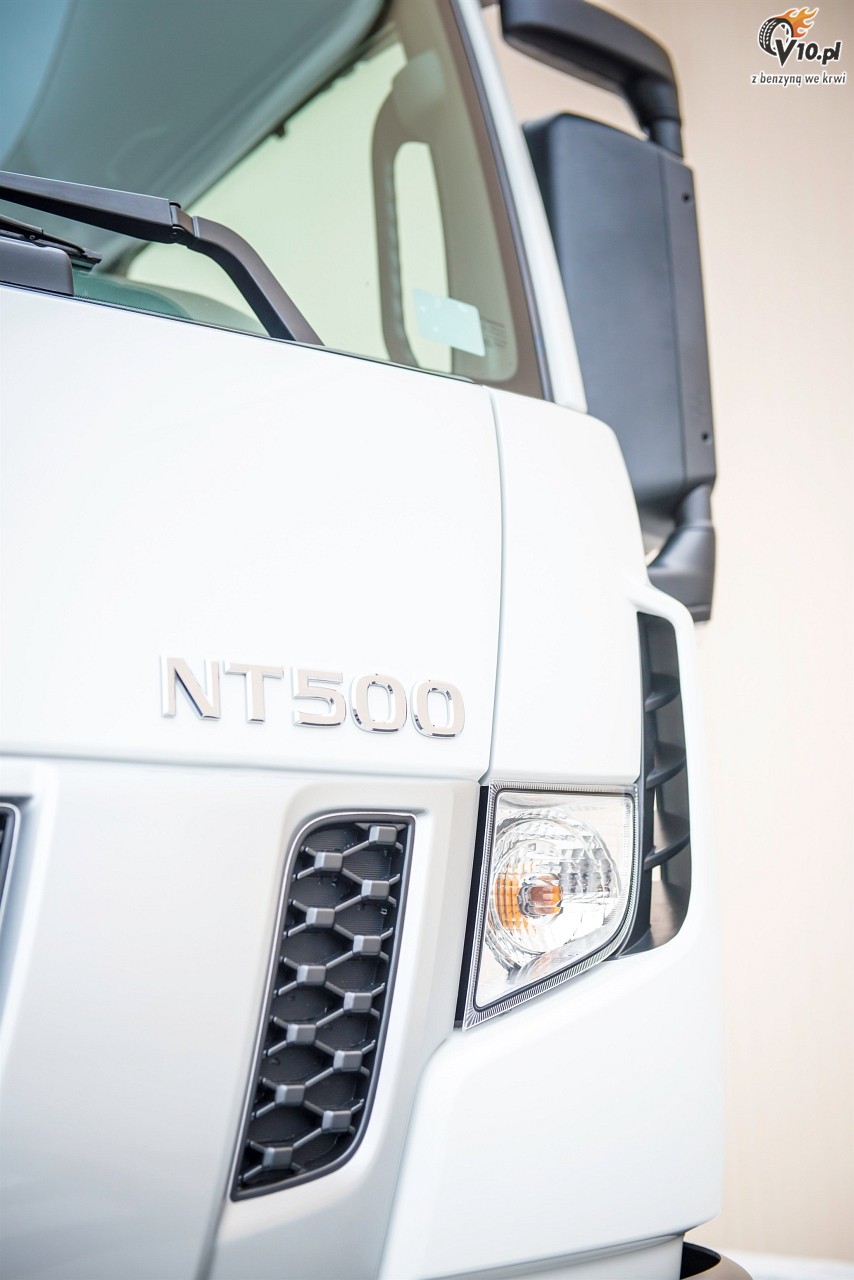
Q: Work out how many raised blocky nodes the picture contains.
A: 12